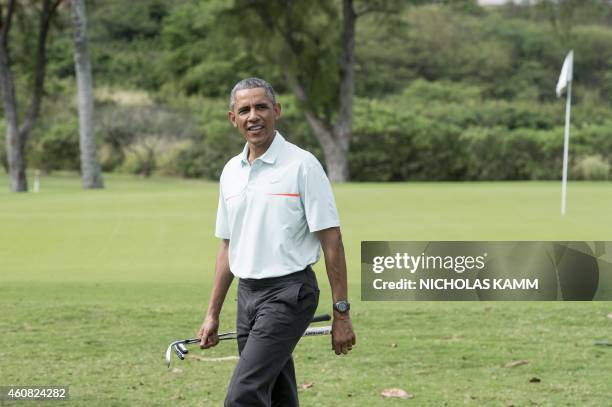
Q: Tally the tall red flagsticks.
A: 0